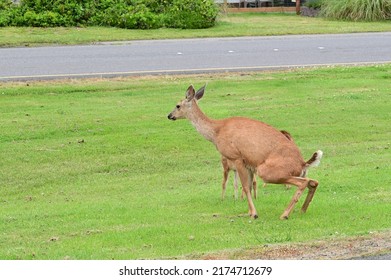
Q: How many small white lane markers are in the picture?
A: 4